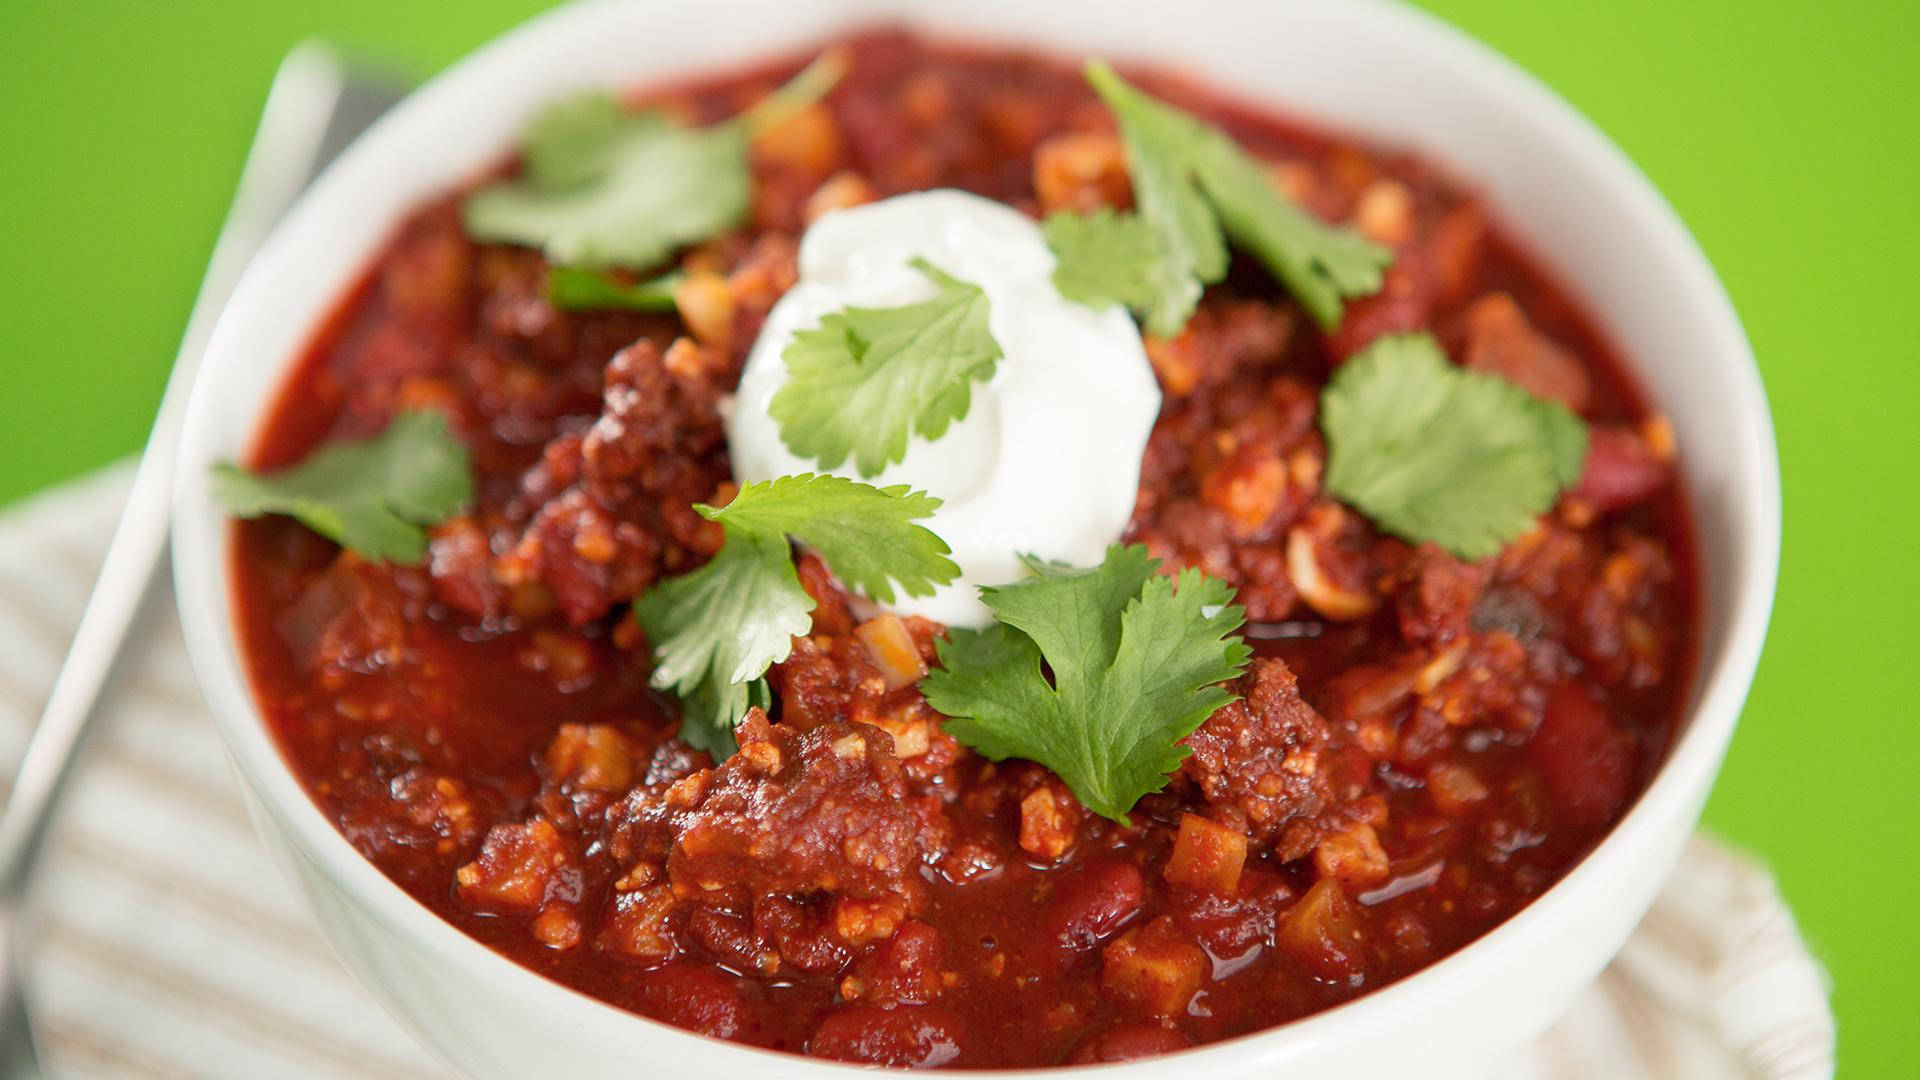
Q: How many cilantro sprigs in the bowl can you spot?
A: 7